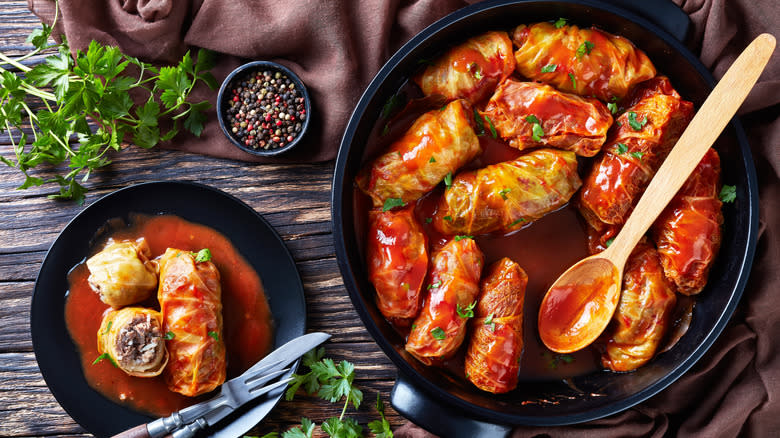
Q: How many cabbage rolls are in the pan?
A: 11